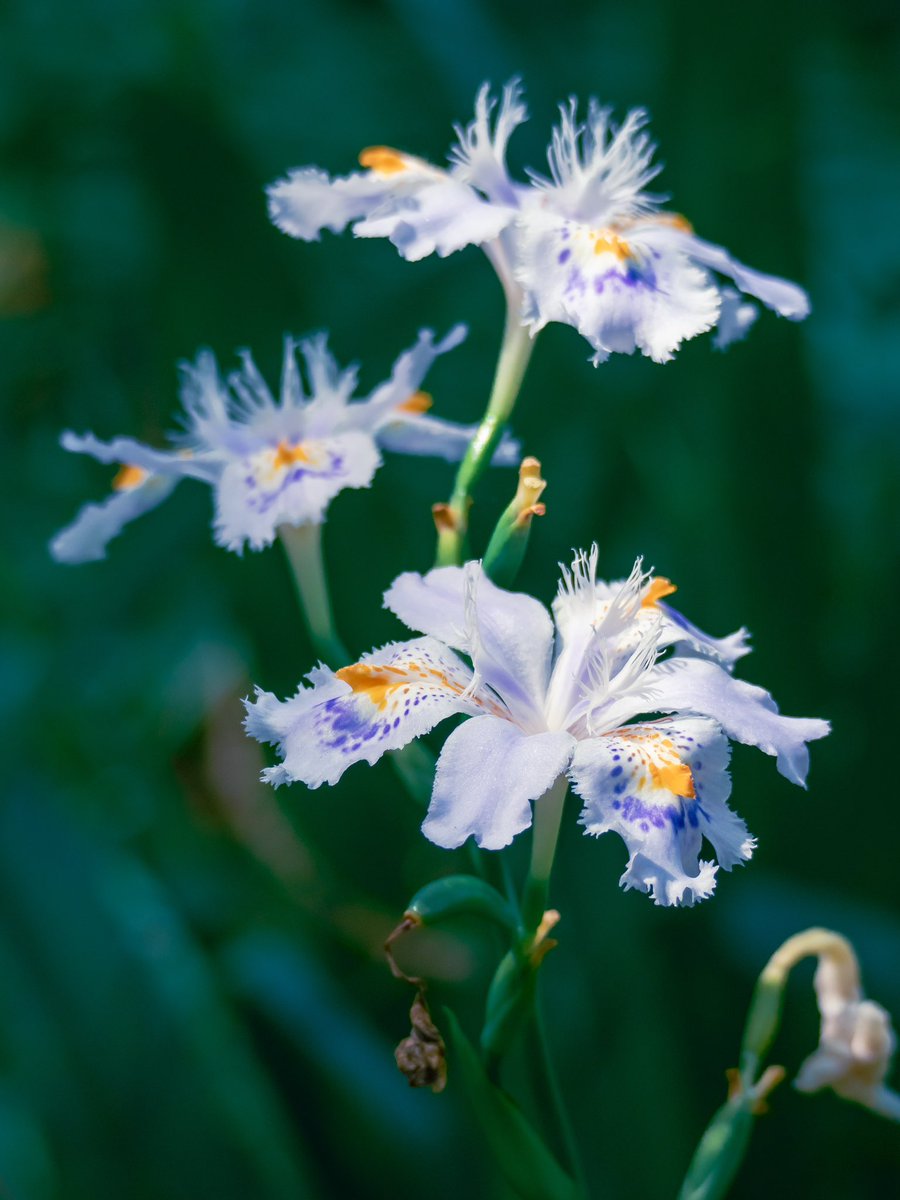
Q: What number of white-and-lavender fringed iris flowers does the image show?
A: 3